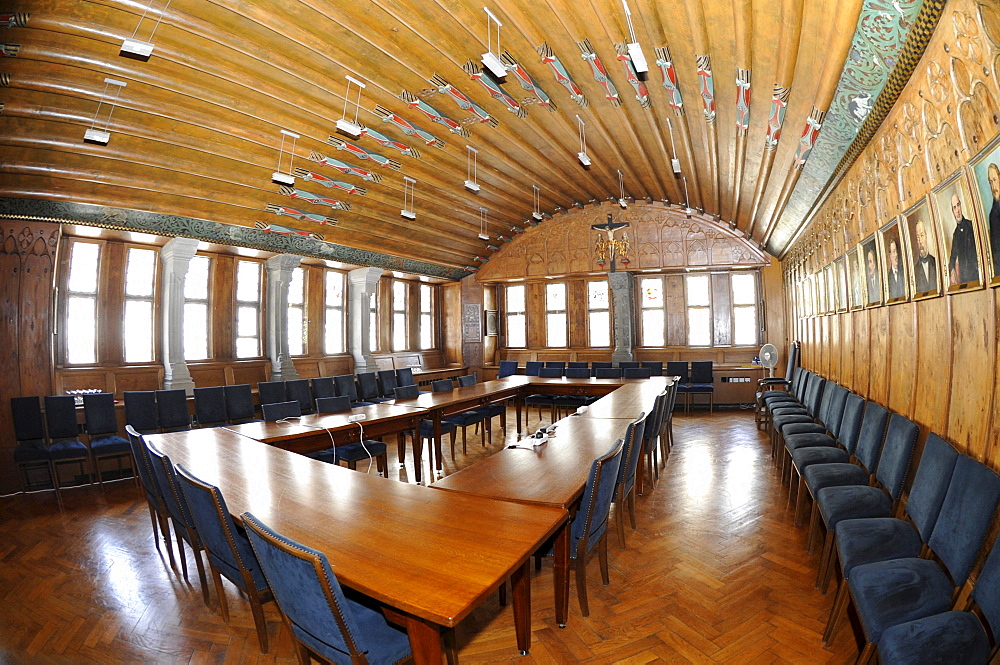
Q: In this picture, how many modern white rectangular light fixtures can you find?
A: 14